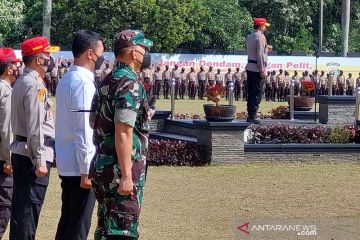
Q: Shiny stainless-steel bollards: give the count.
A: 5